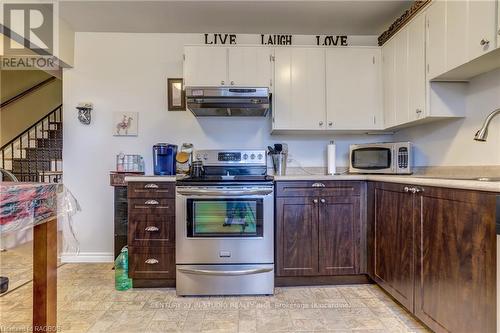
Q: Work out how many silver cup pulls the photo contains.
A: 5